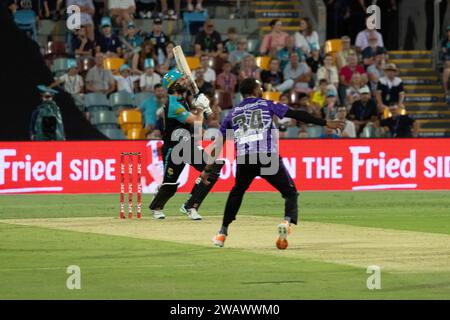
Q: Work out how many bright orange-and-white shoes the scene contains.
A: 2